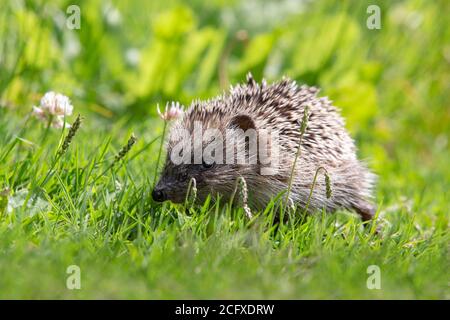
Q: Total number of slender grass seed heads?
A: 6